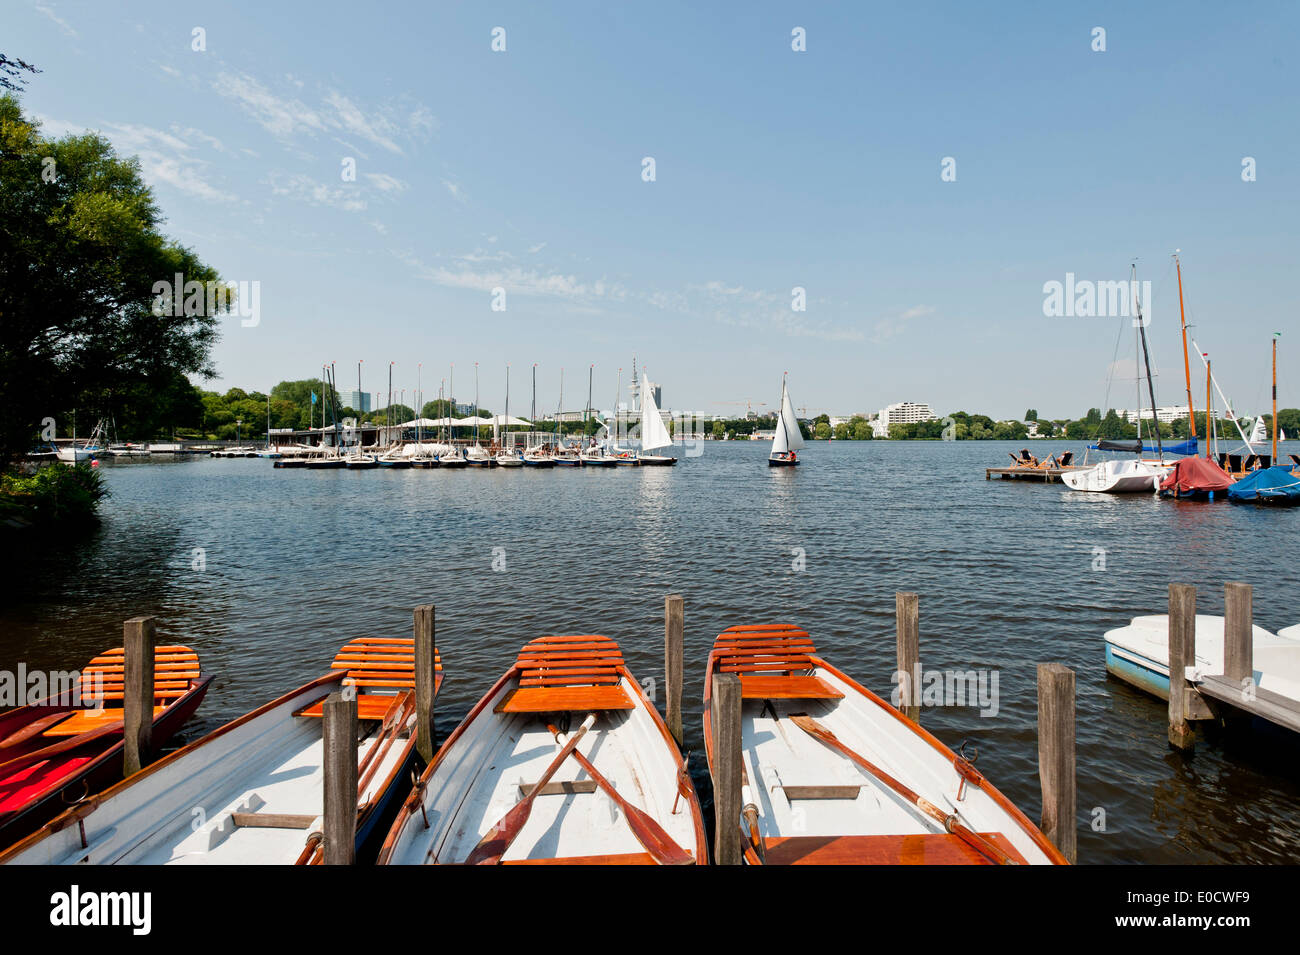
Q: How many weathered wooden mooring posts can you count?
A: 9